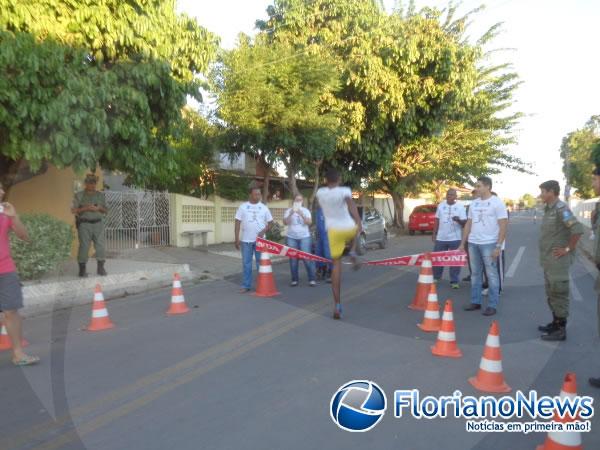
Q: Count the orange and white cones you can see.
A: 9